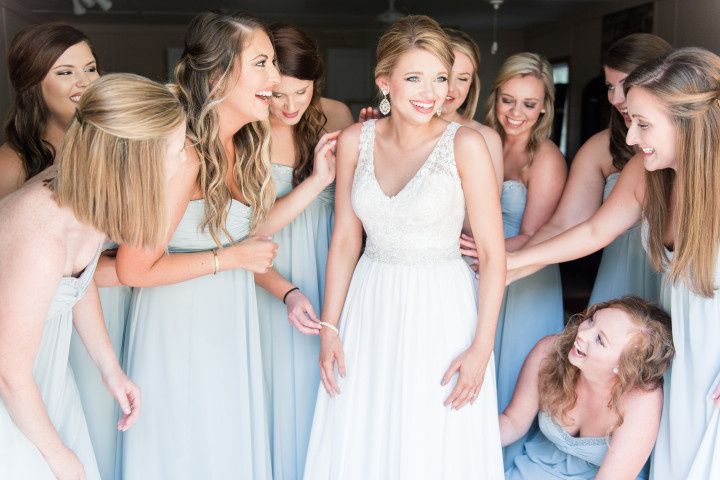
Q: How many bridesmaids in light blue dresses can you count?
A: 9